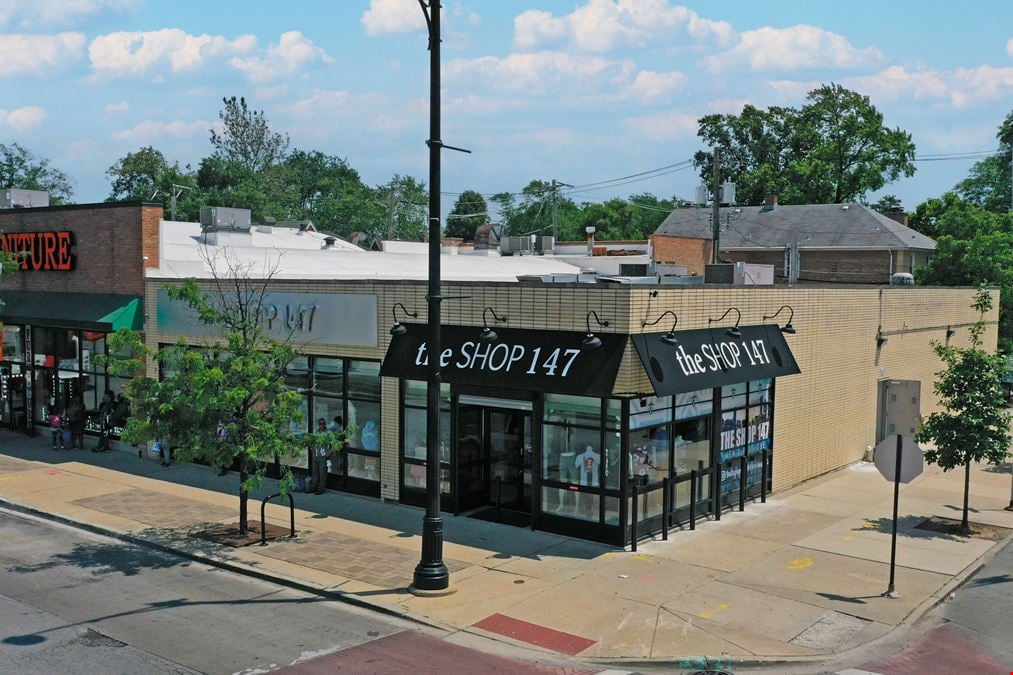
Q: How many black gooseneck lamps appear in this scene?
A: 6